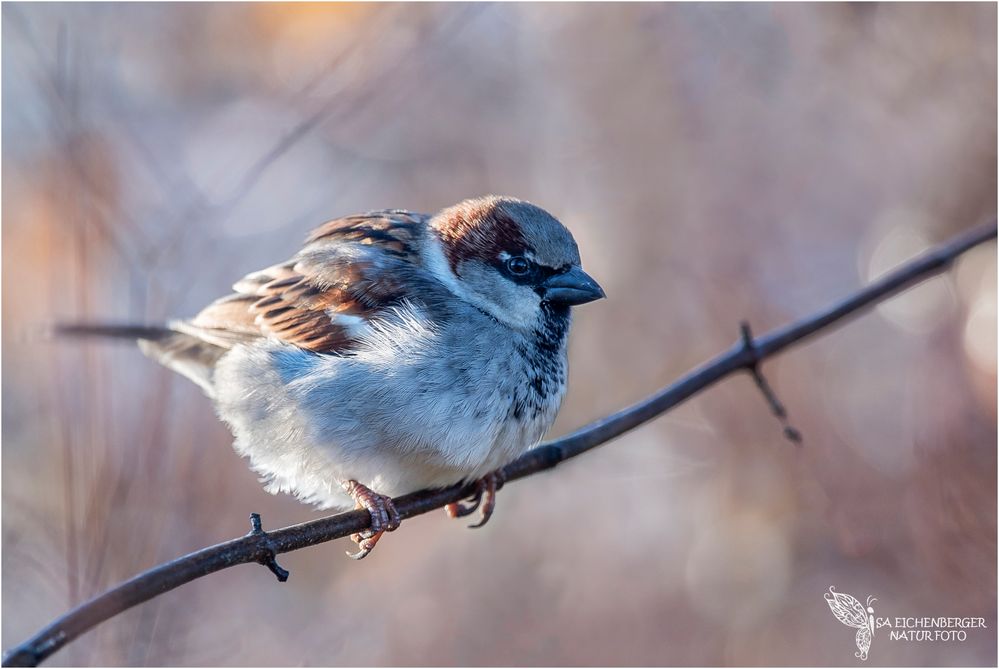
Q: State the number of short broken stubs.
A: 4